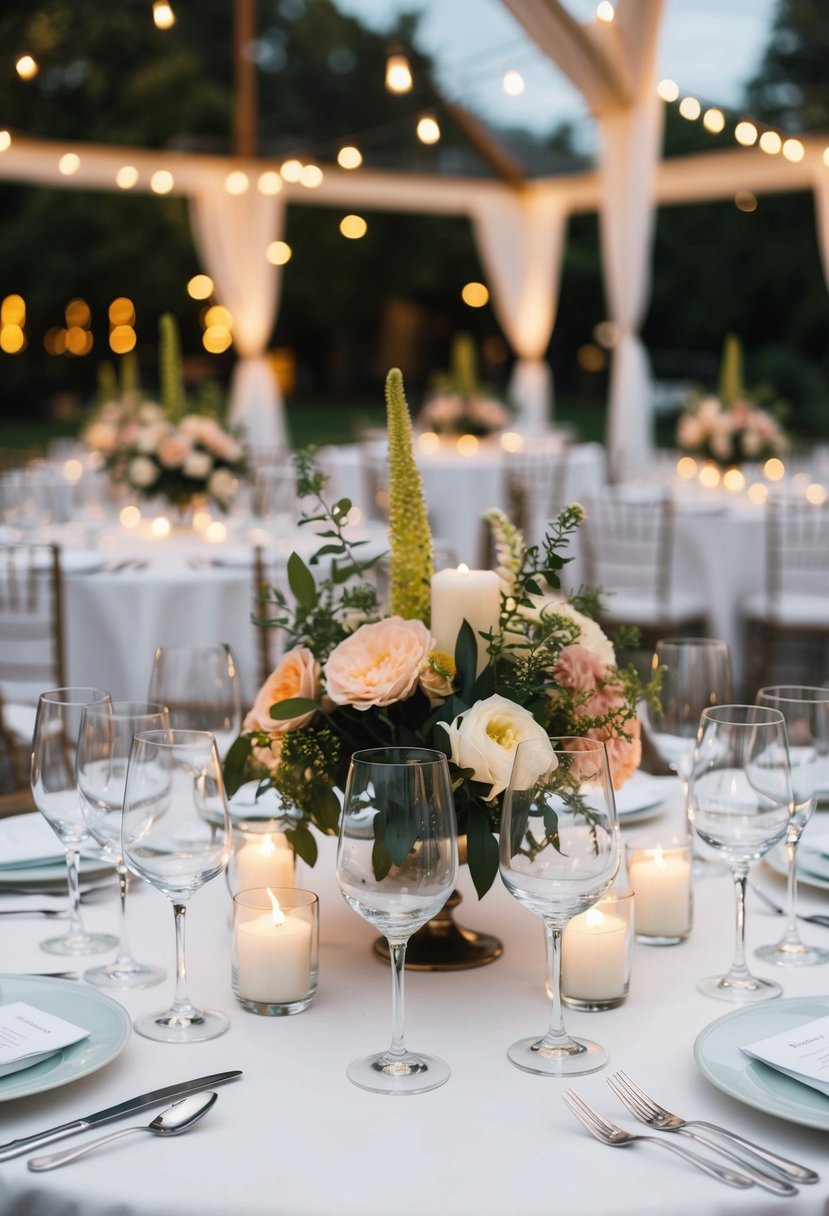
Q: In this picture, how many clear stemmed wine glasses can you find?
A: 9